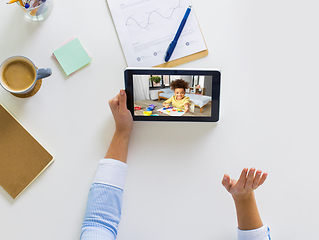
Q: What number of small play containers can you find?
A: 5